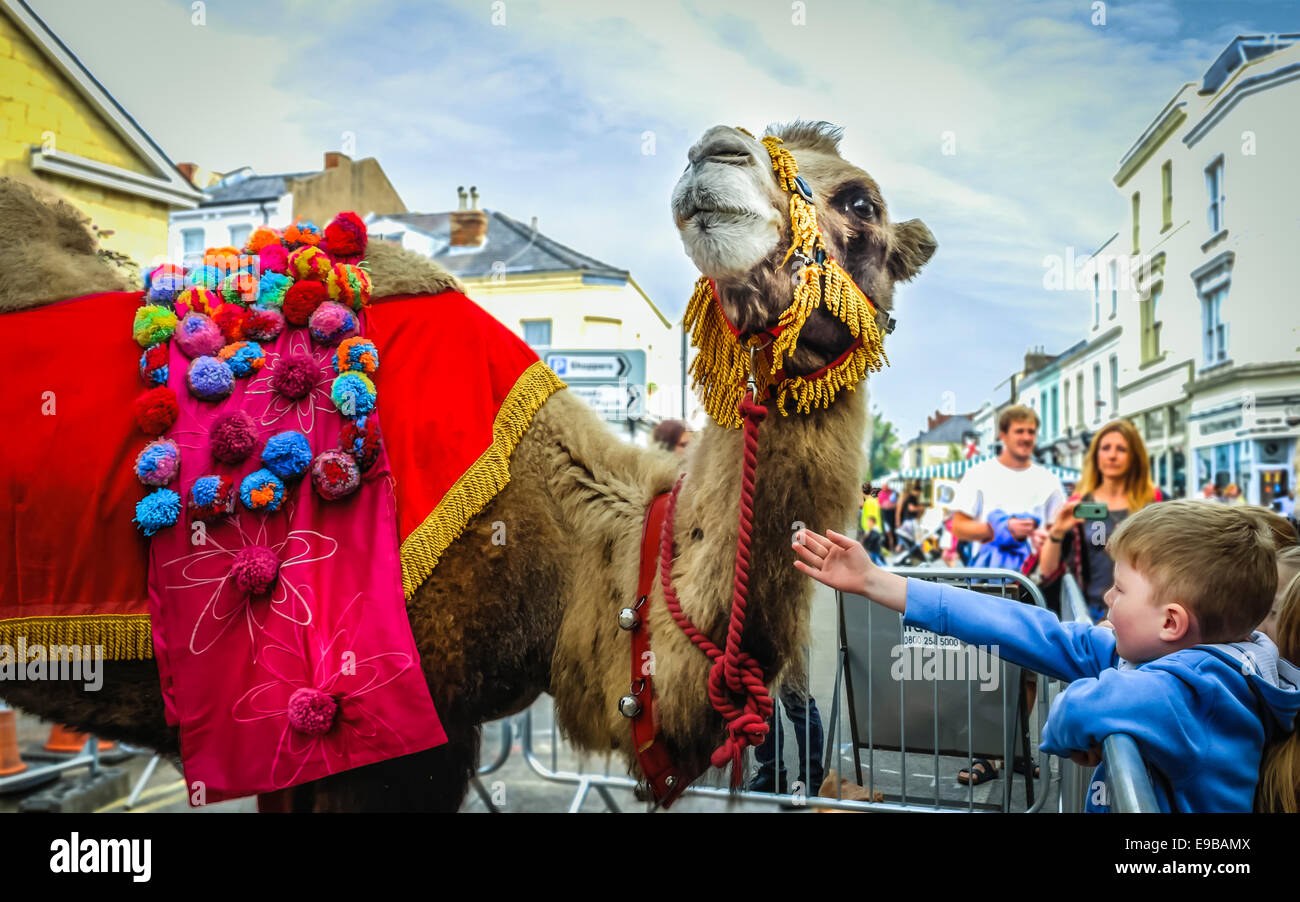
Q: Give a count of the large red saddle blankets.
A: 1